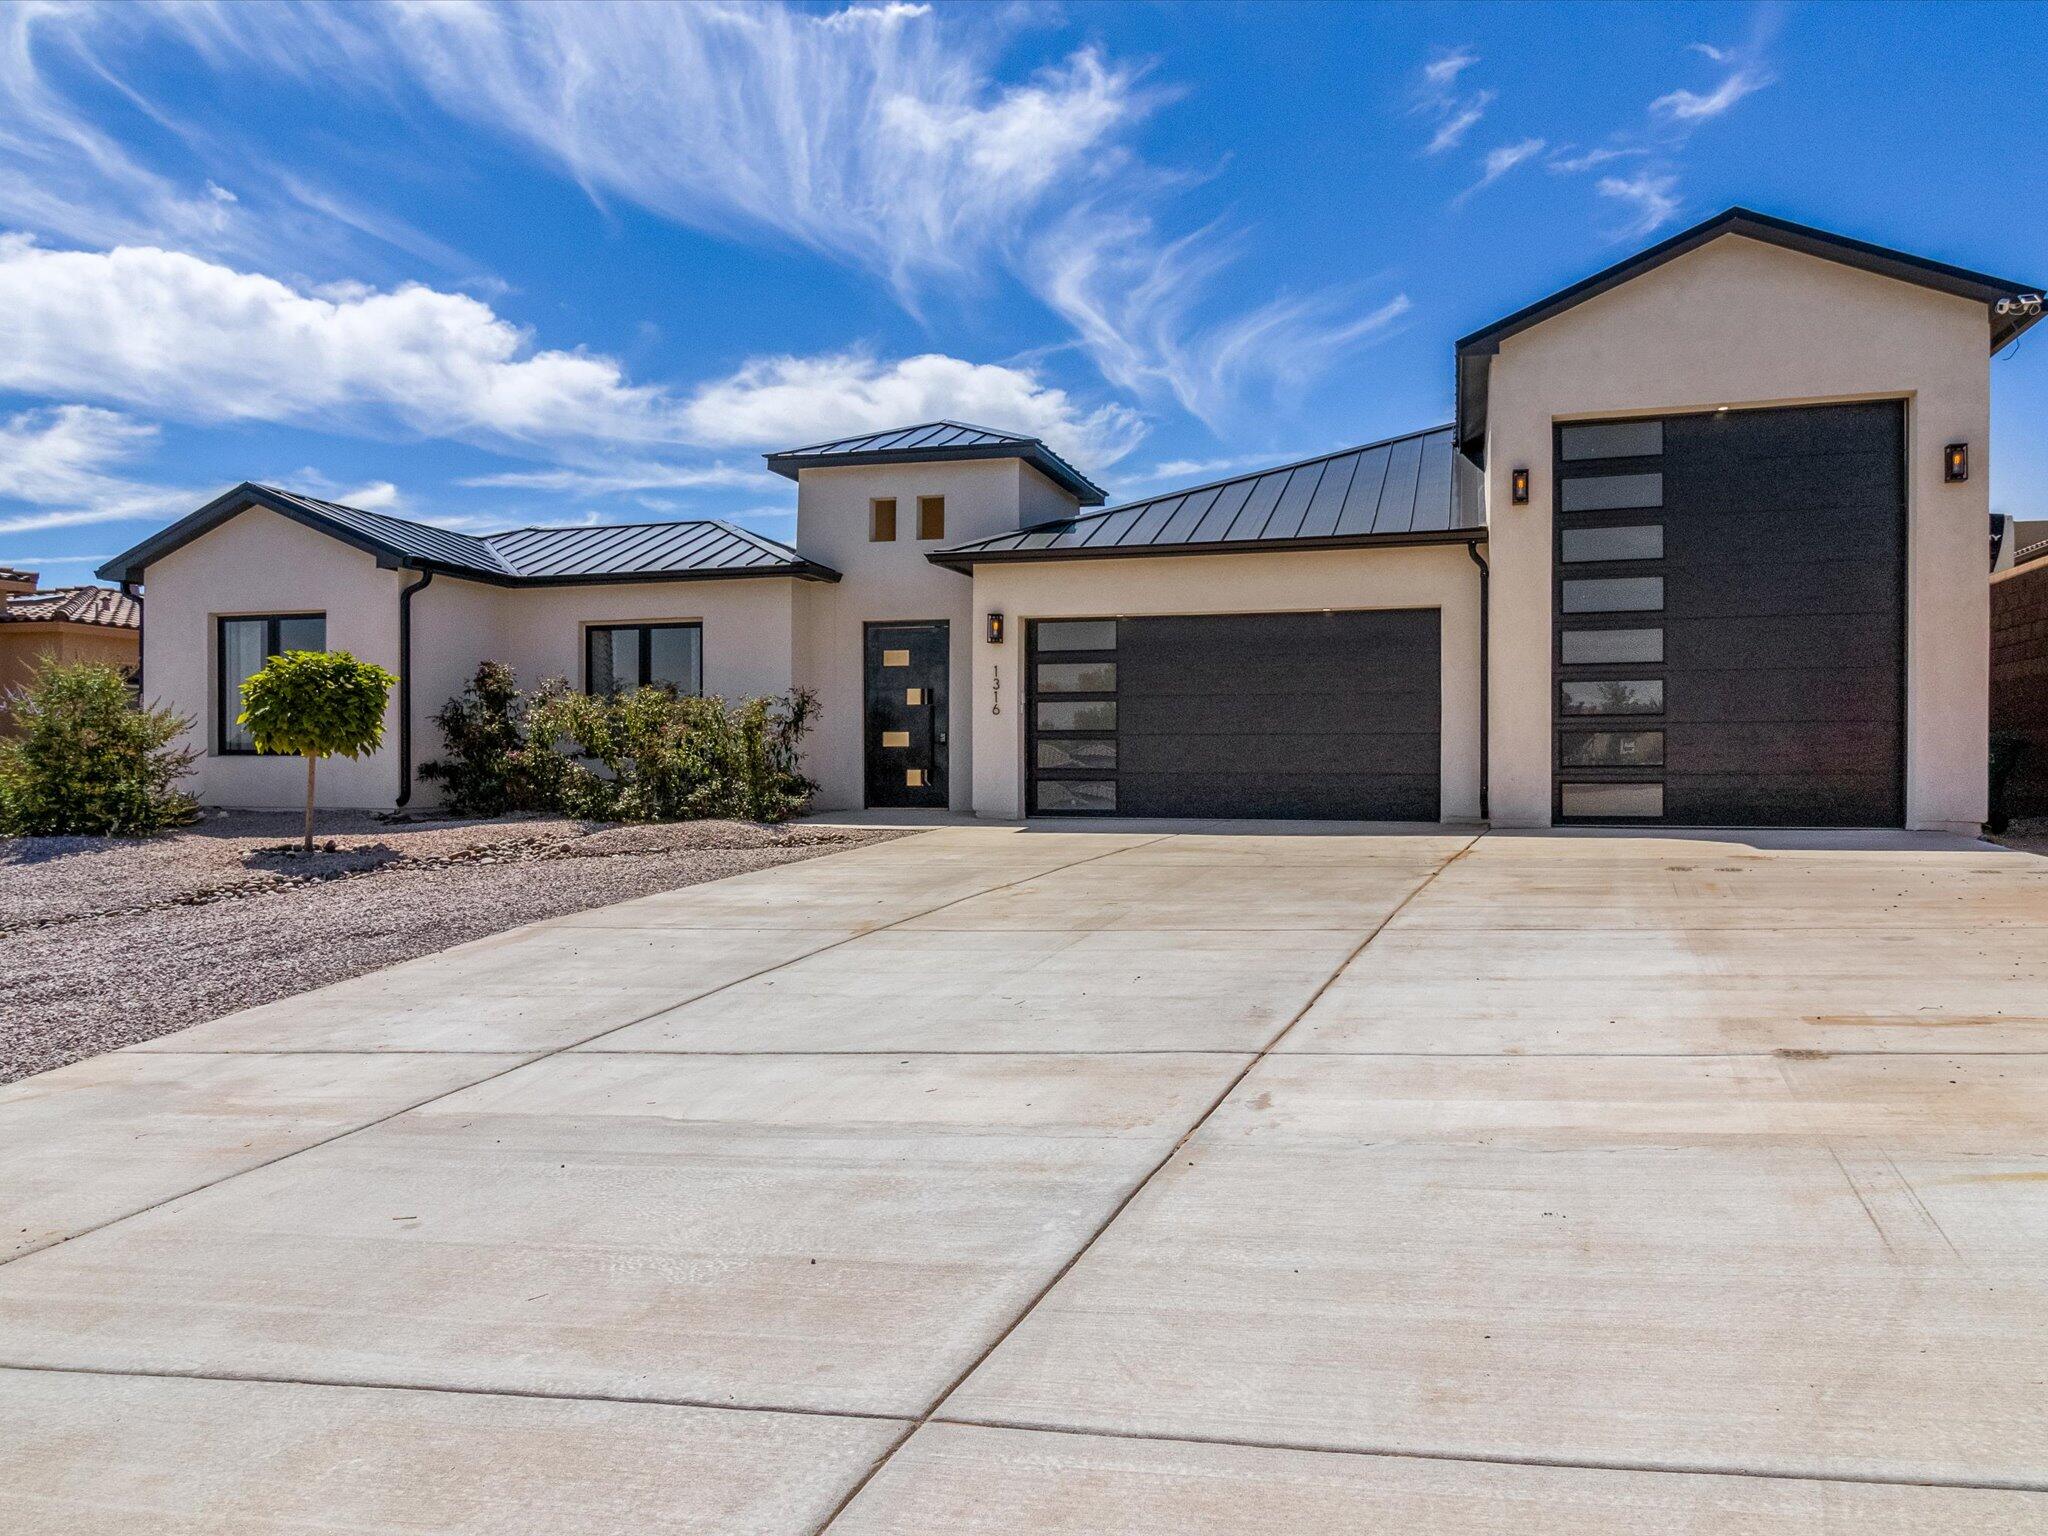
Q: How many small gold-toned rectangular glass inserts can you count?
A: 4